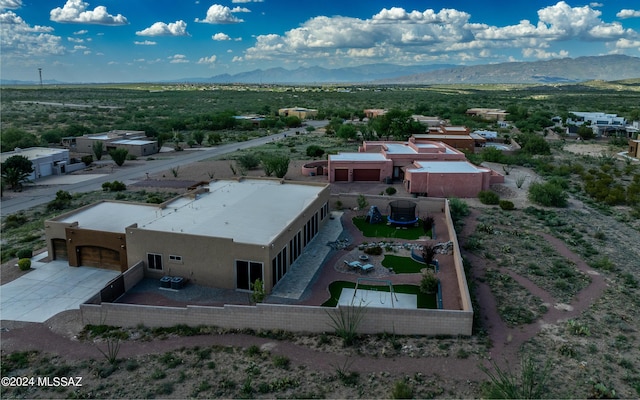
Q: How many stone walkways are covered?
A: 0